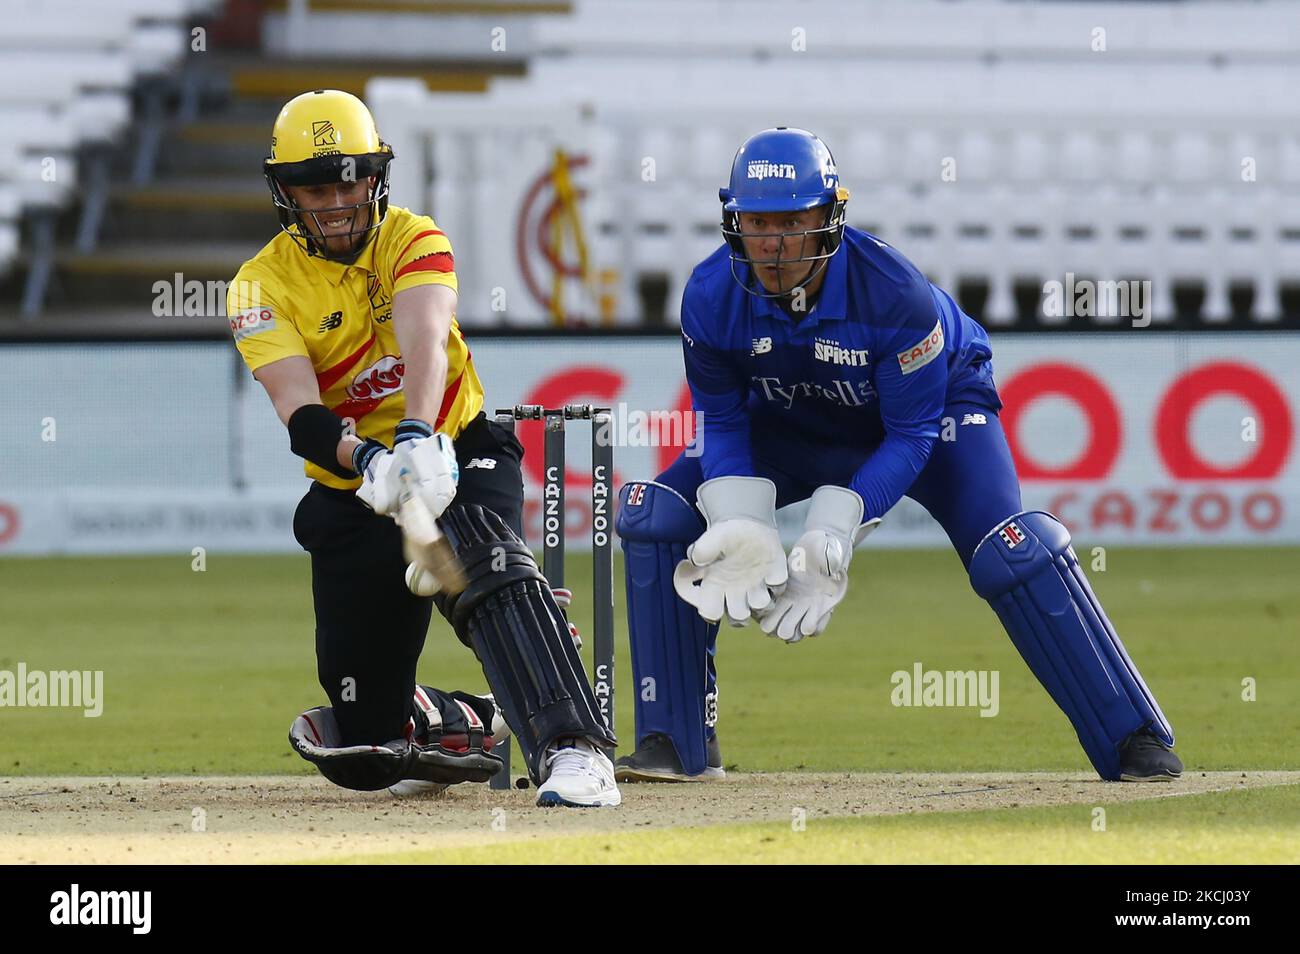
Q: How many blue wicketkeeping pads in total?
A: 2